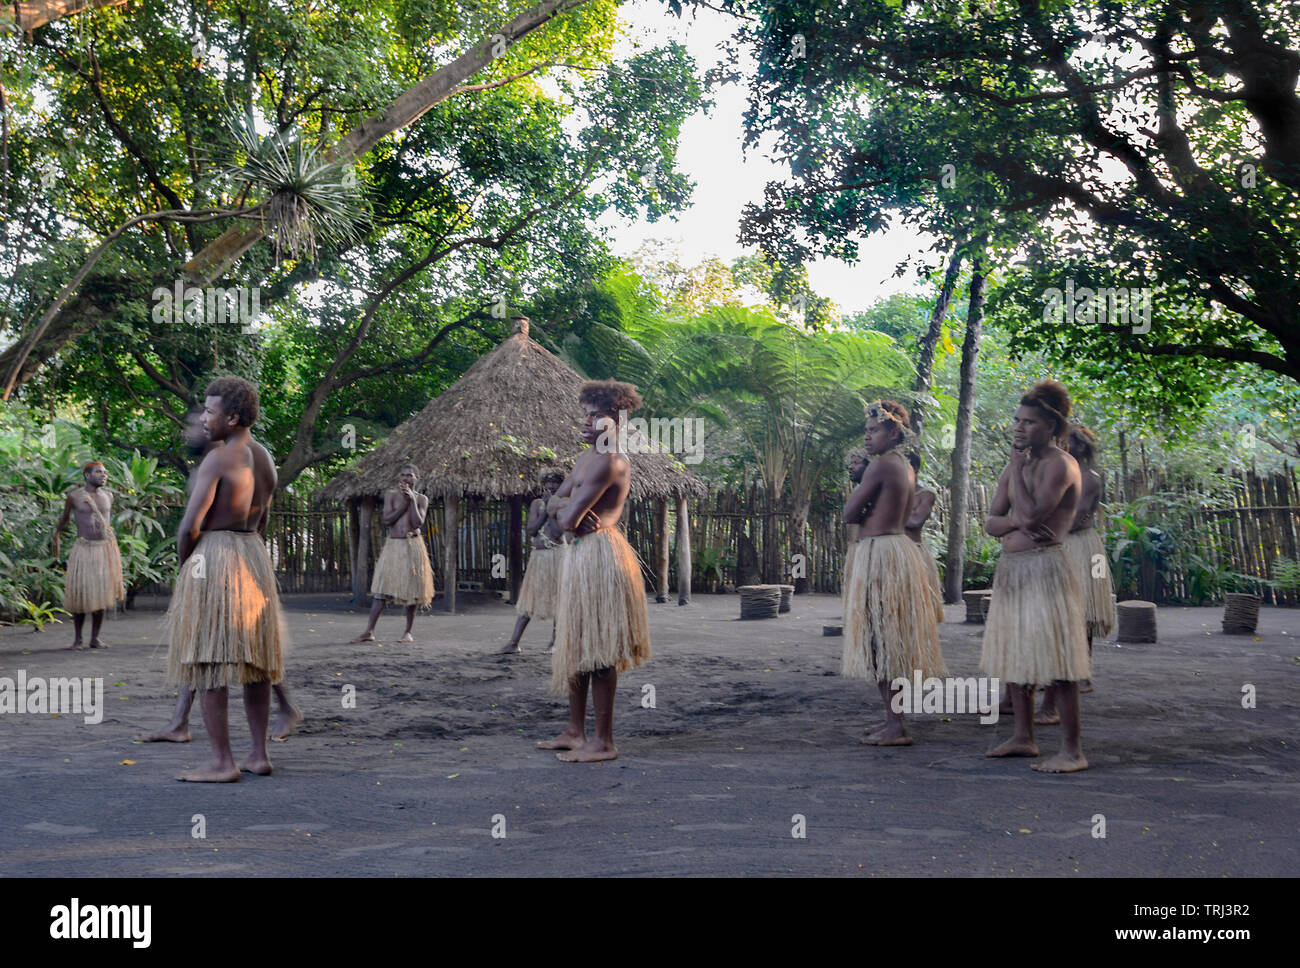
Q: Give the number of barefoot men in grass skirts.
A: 11